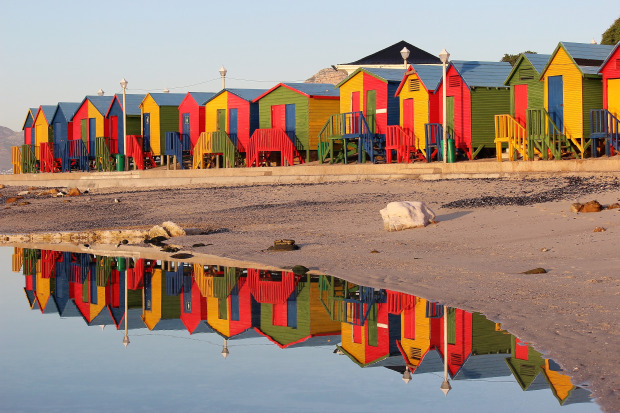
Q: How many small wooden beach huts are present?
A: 15